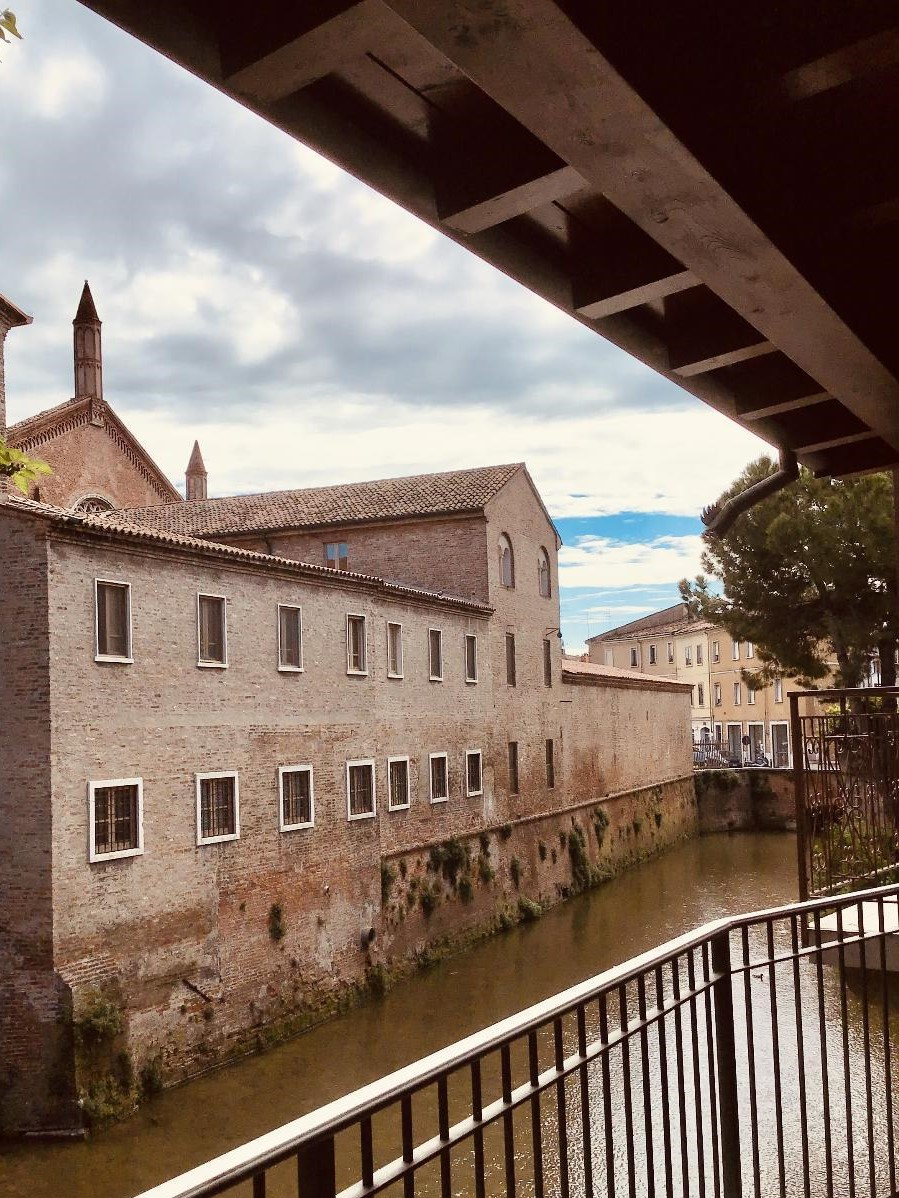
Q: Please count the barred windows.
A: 7